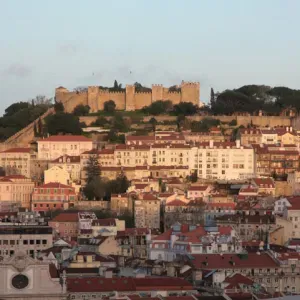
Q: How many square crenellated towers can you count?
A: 4